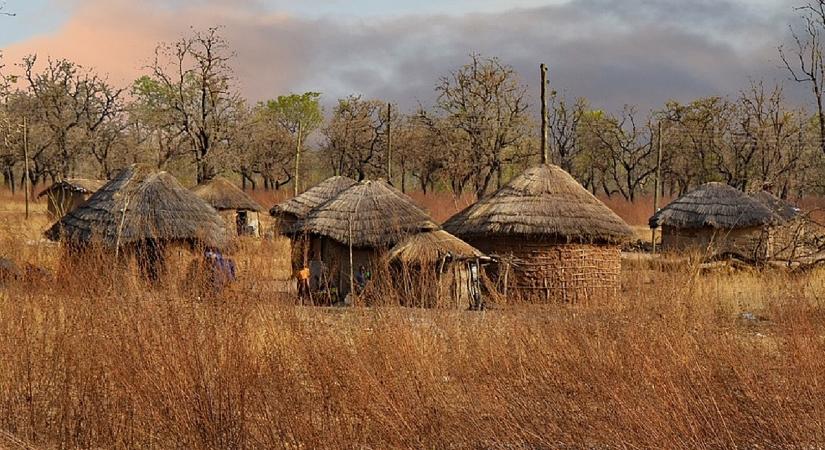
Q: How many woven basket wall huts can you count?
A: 1